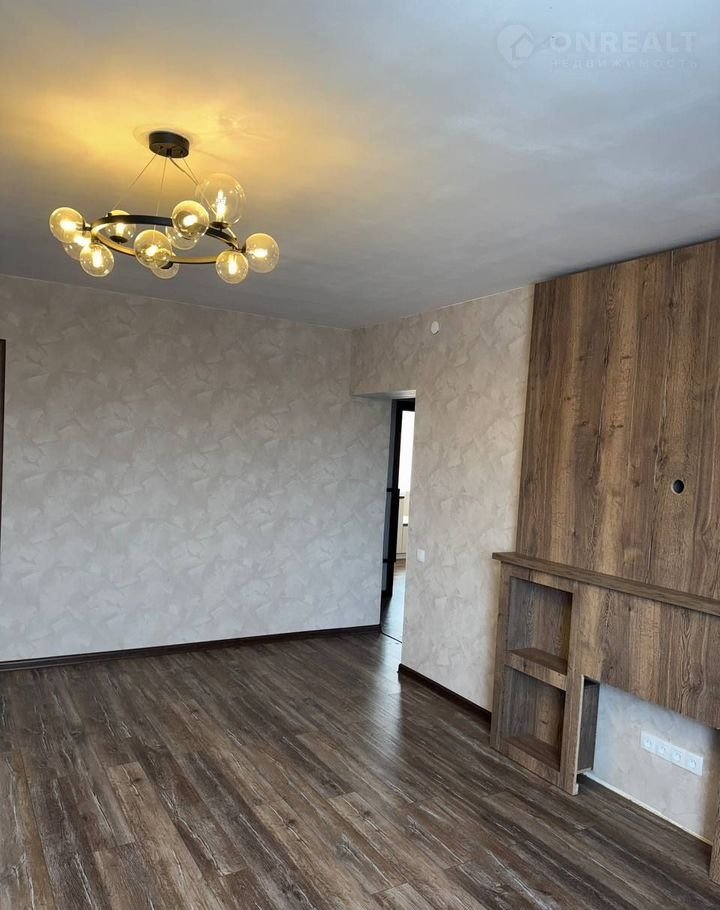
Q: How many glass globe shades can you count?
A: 11